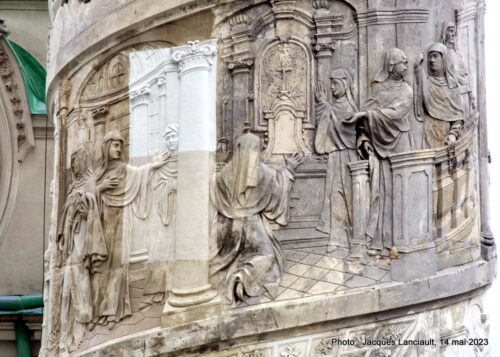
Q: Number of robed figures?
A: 8